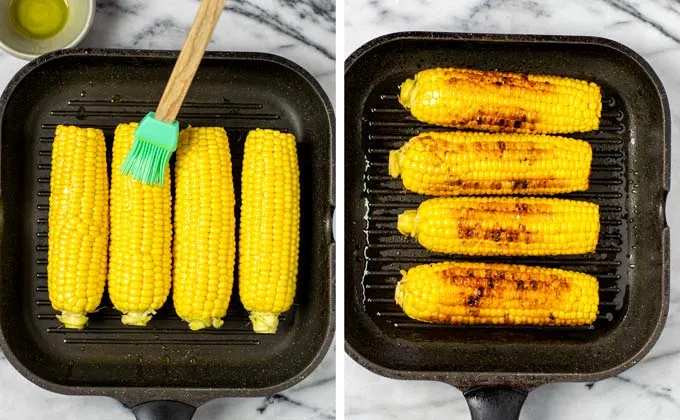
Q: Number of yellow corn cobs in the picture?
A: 8